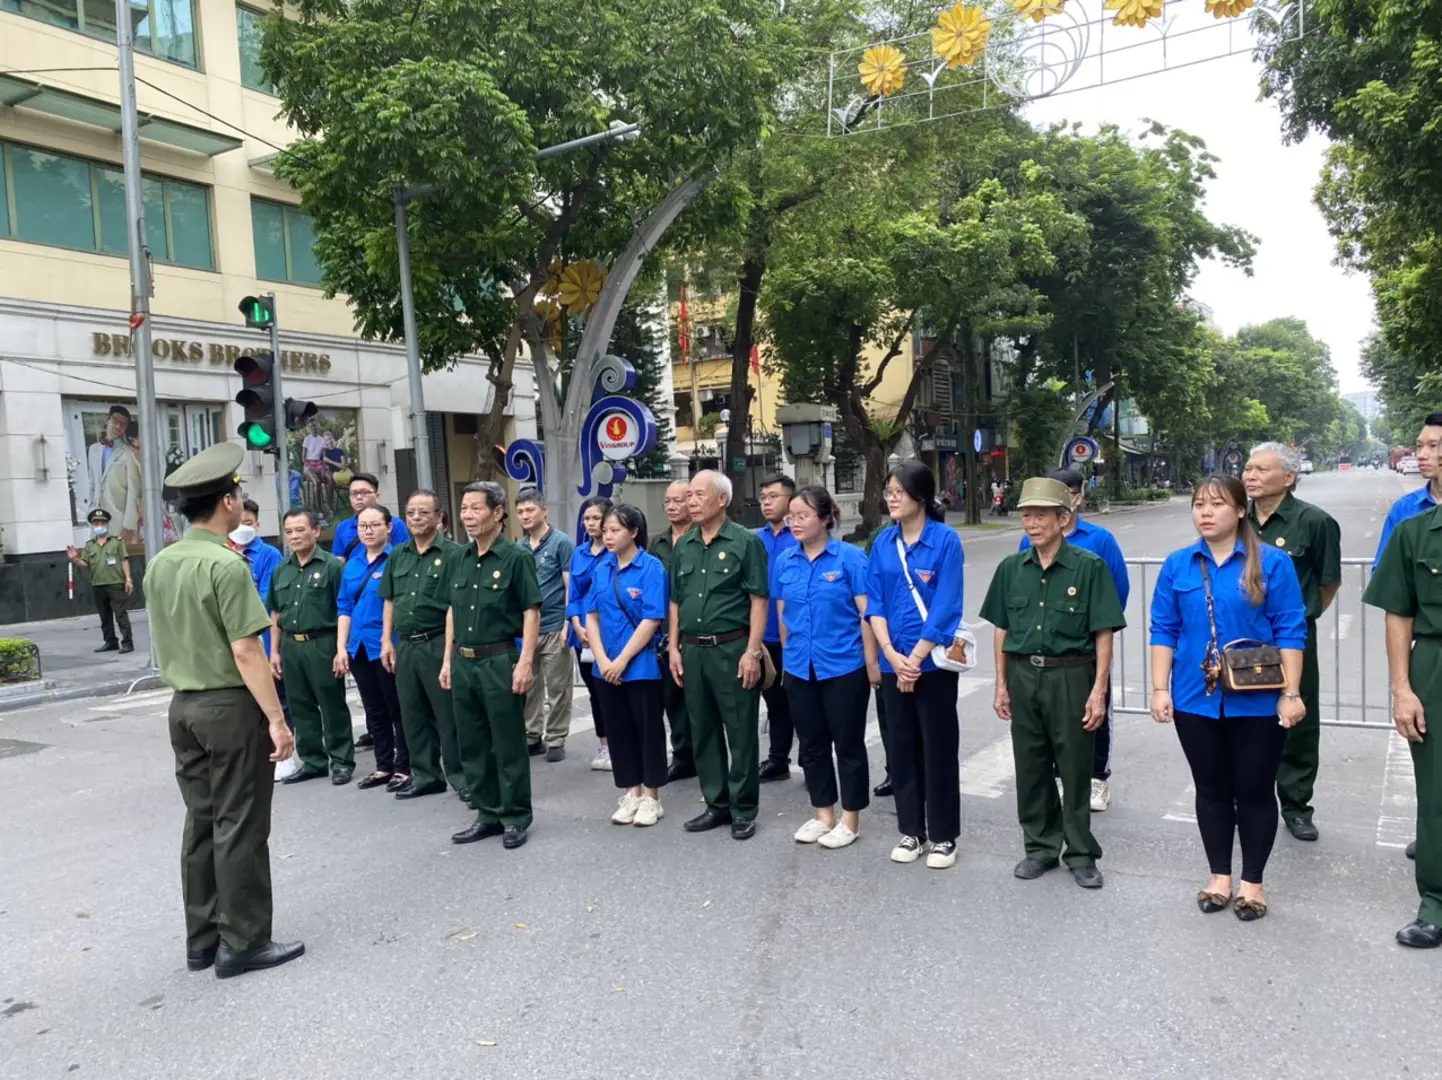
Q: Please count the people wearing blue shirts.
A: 11